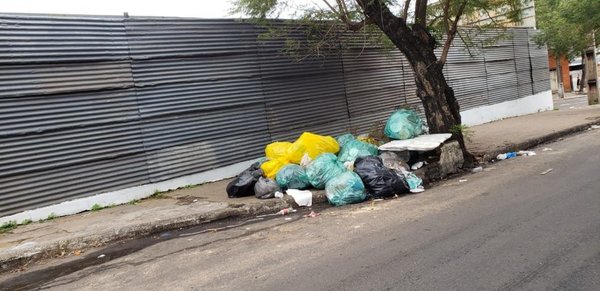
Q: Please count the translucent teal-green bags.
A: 6